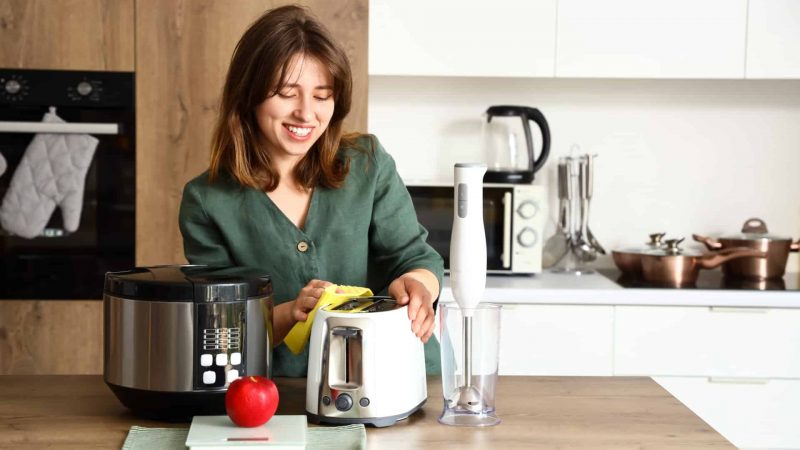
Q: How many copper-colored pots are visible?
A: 3